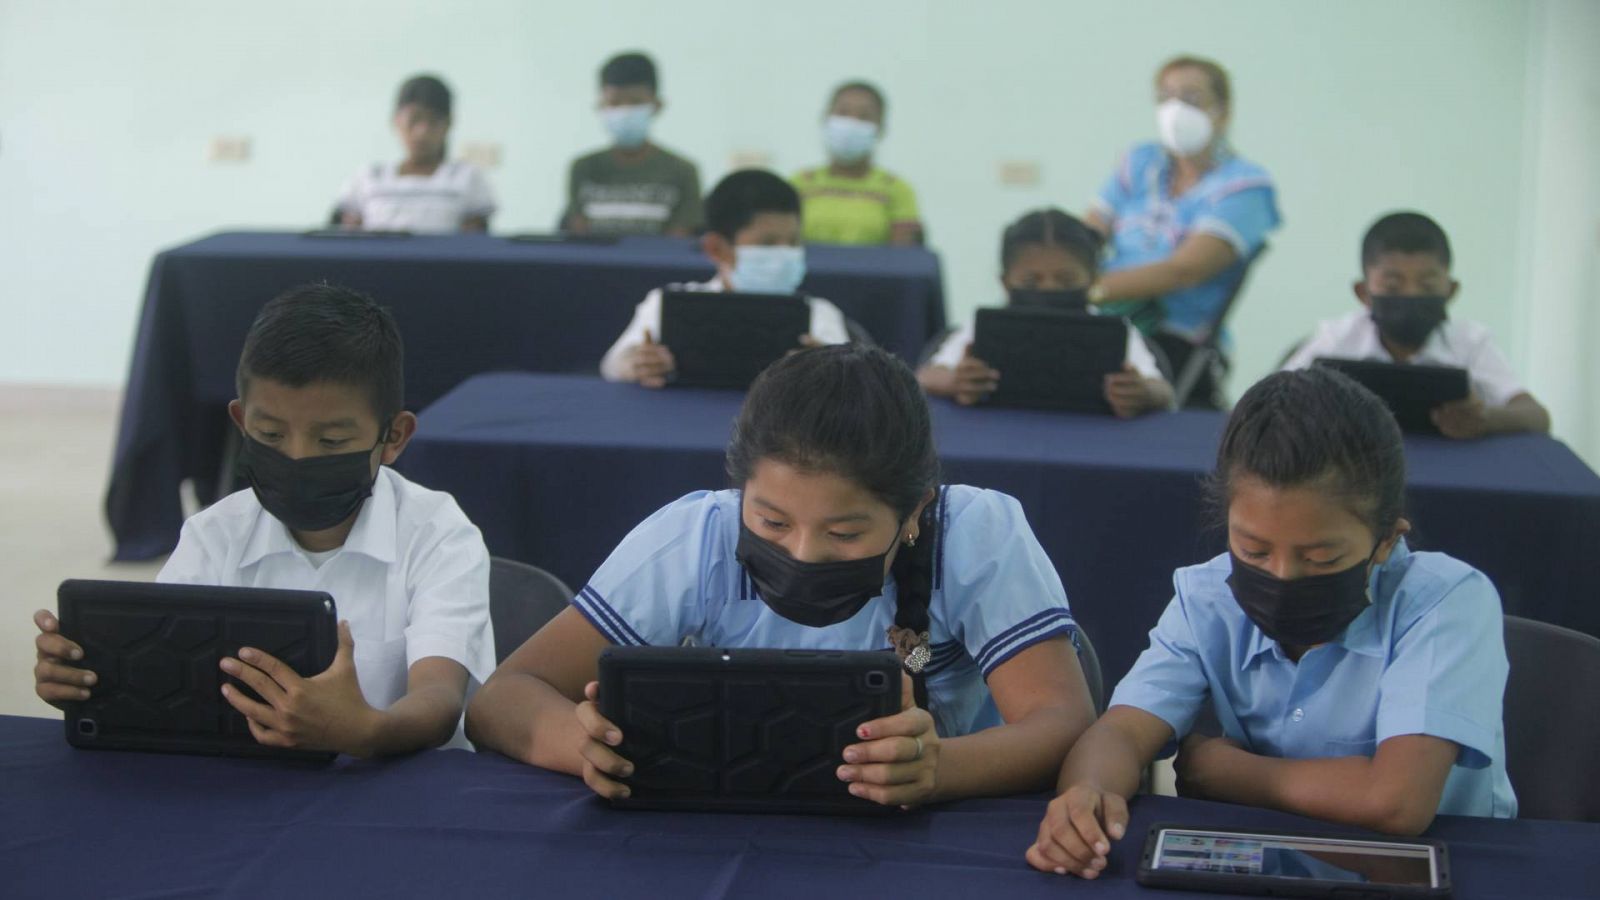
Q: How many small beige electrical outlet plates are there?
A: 4